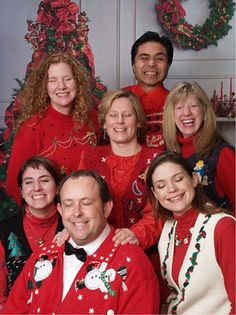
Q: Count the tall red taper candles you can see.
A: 3